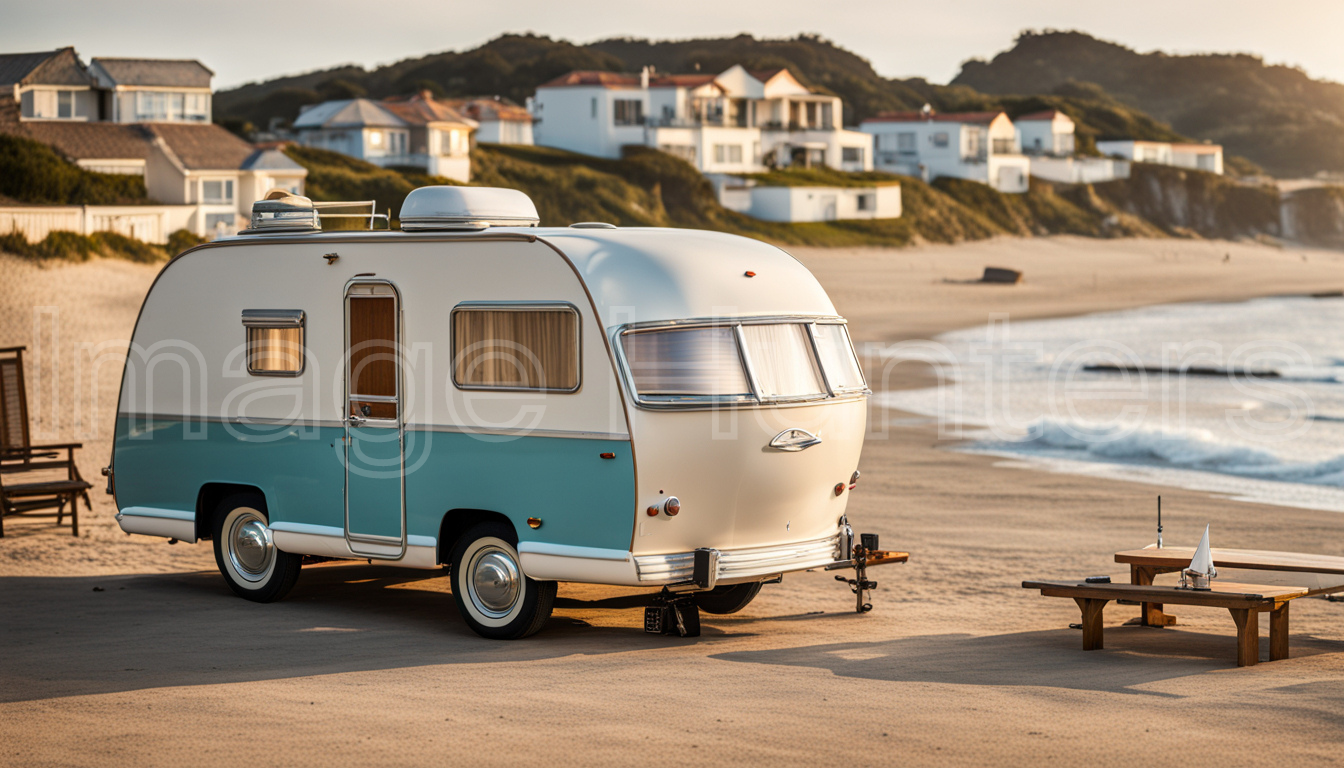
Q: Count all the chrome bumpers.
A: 1